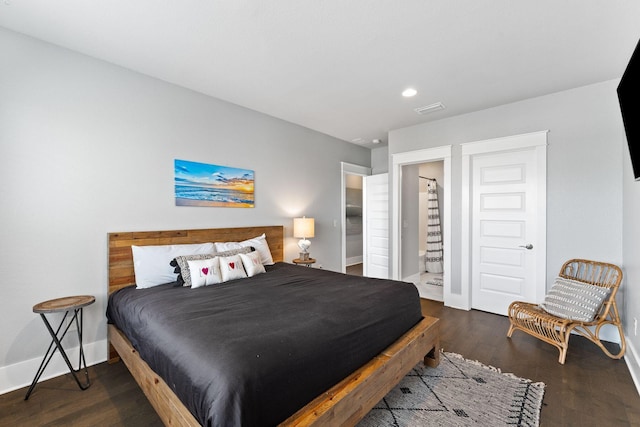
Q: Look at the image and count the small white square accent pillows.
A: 3